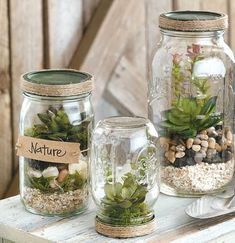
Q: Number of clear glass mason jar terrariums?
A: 3